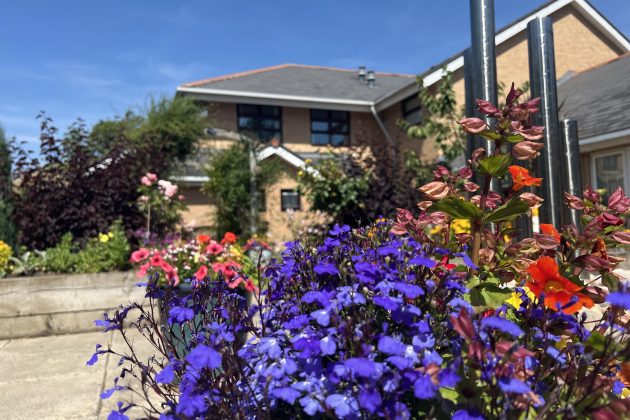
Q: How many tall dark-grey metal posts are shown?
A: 4